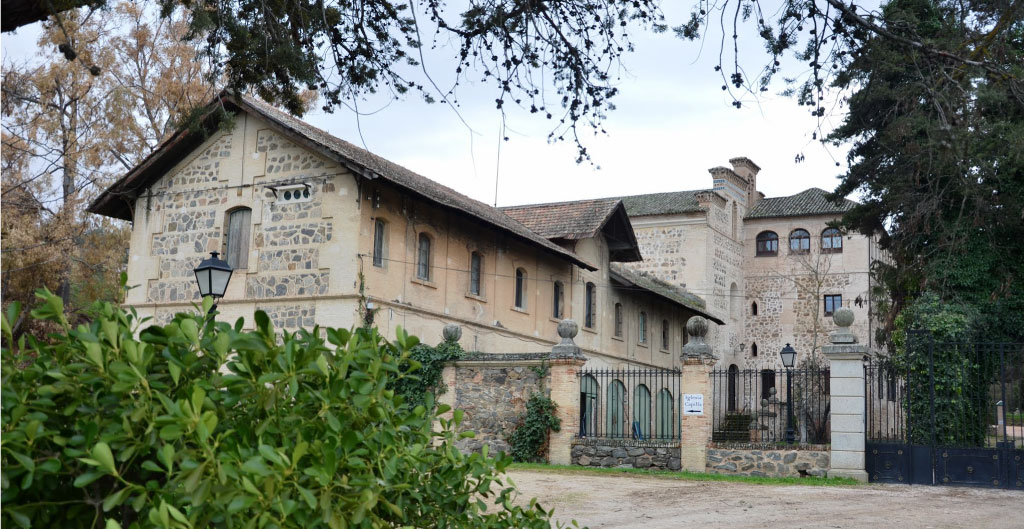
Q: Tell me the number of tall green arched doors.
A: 4